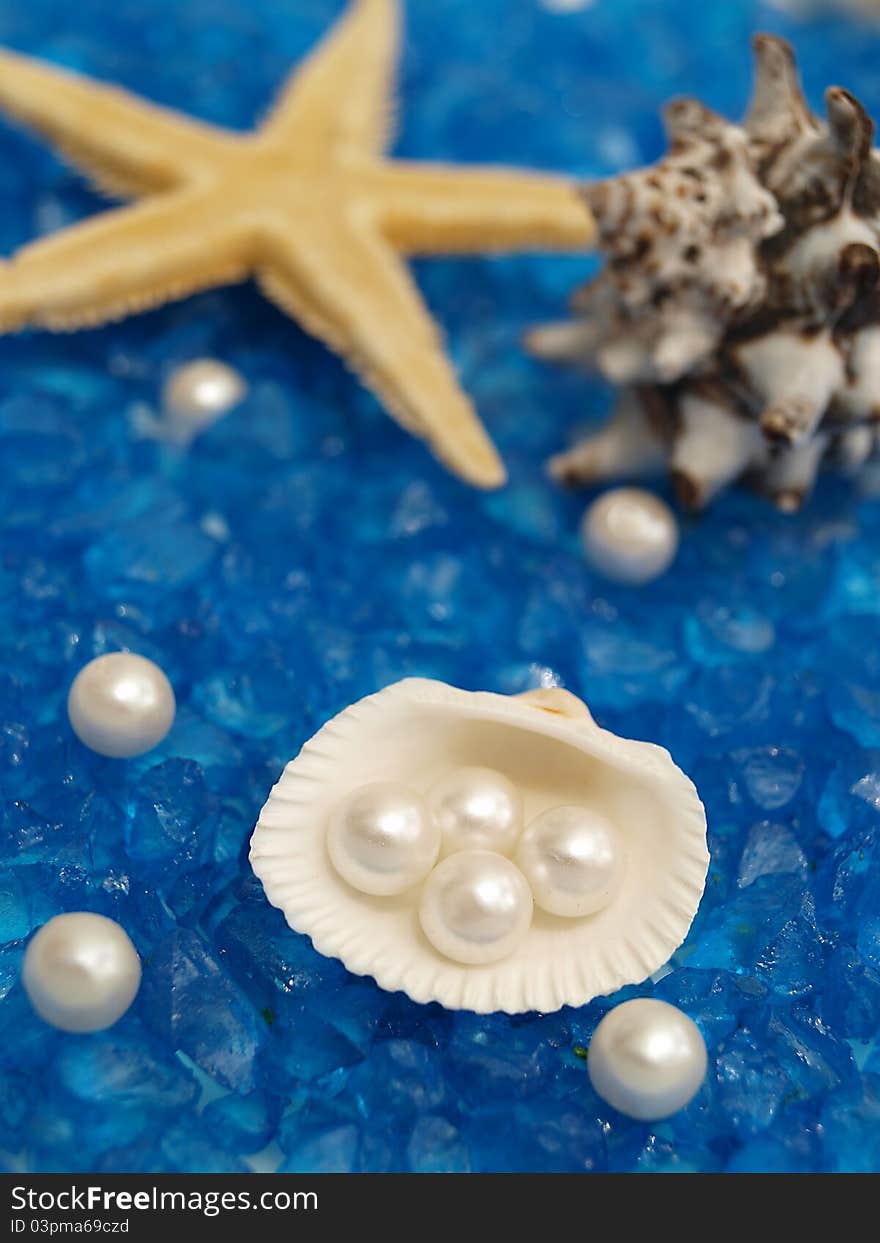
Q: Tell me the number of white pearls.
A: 9